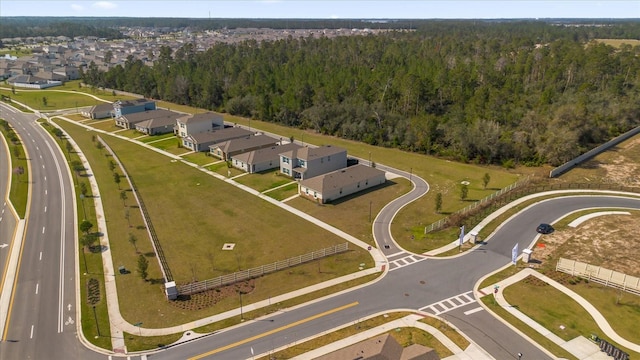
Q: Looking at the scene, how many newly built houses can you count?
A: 10